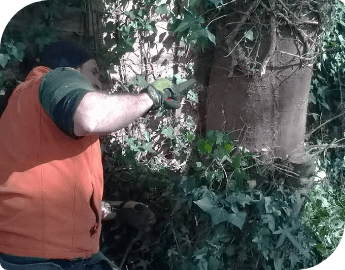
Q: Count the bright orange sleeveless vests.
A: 1